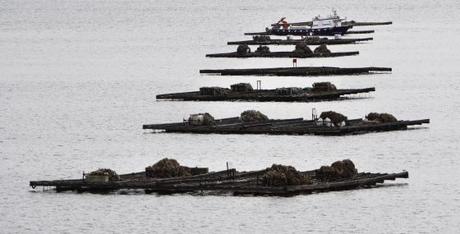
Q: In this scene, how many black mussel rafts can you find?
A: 8